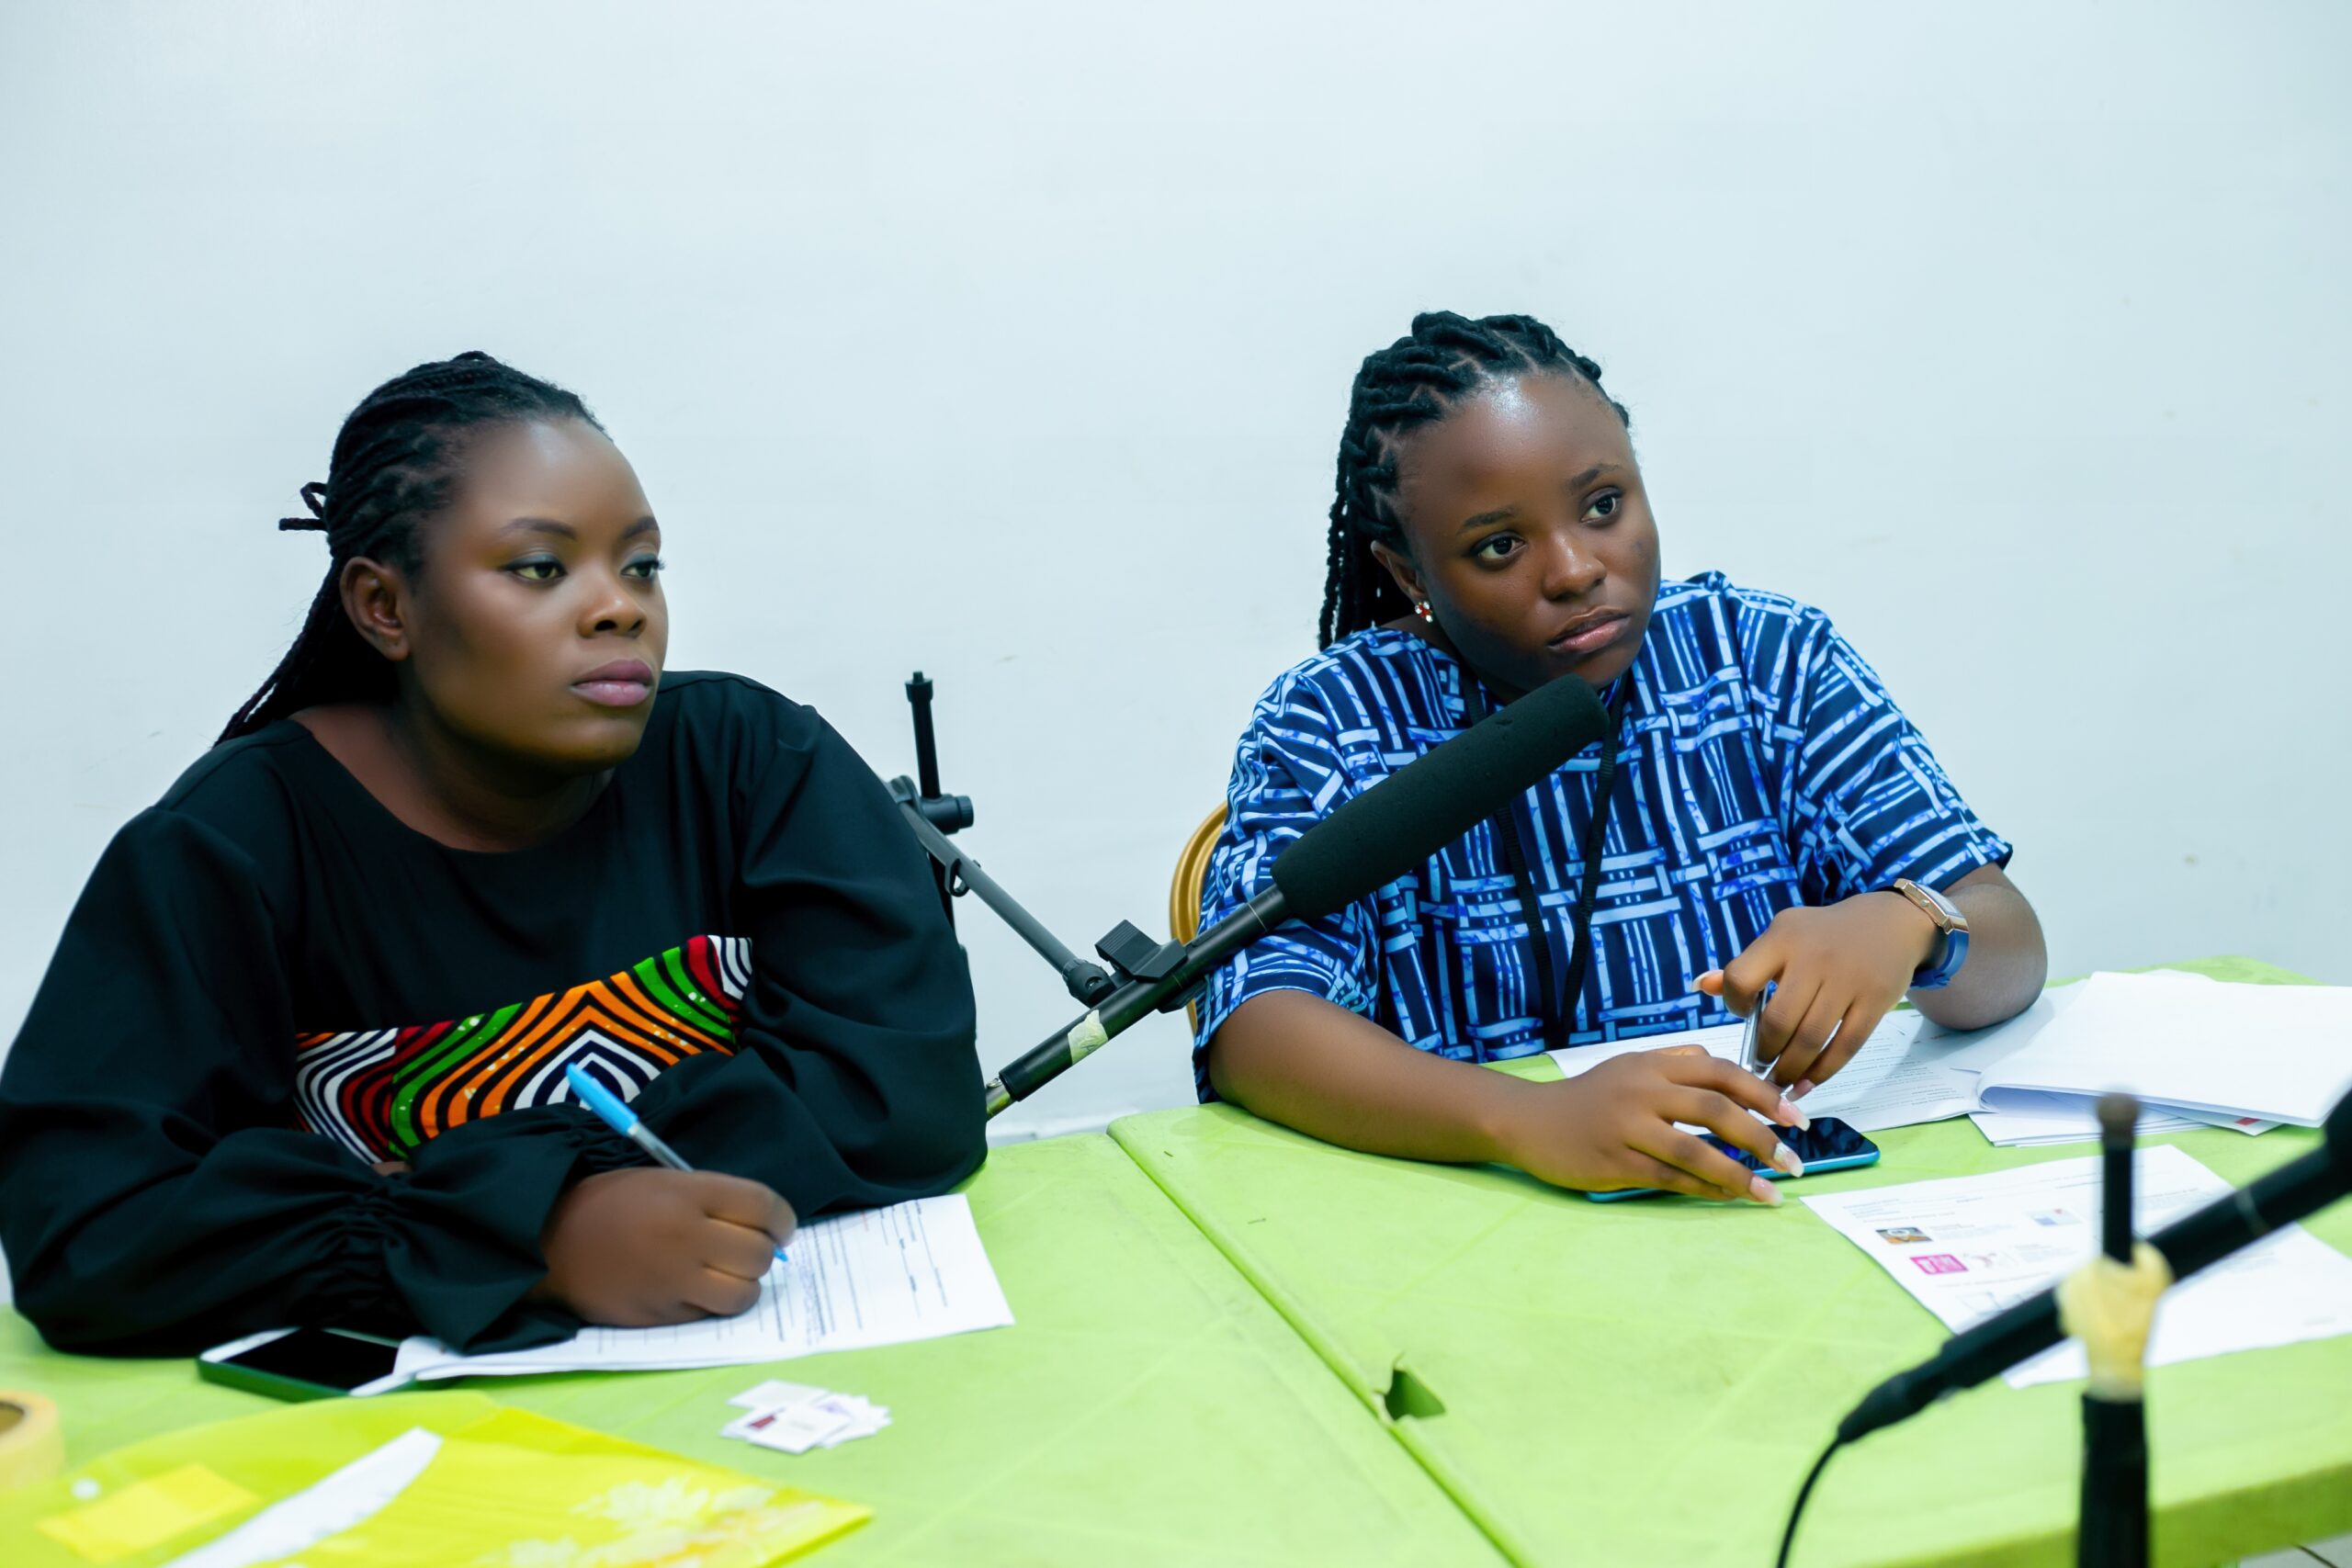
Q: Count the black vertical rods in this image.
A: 2